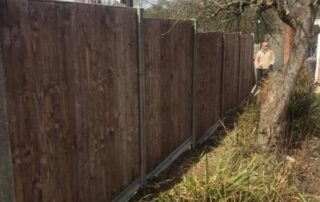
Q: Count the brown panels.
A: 5